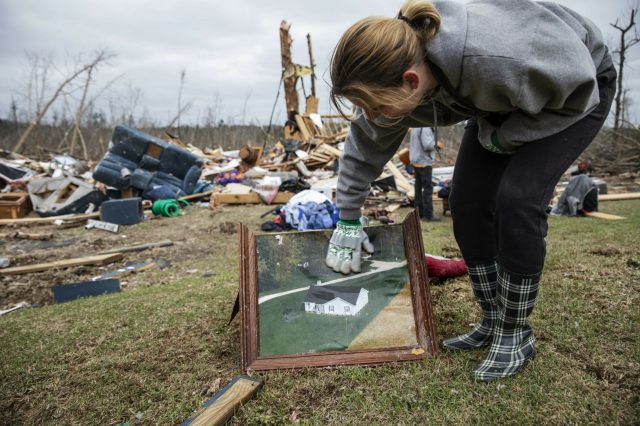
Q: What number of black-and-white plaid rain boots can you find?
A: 2